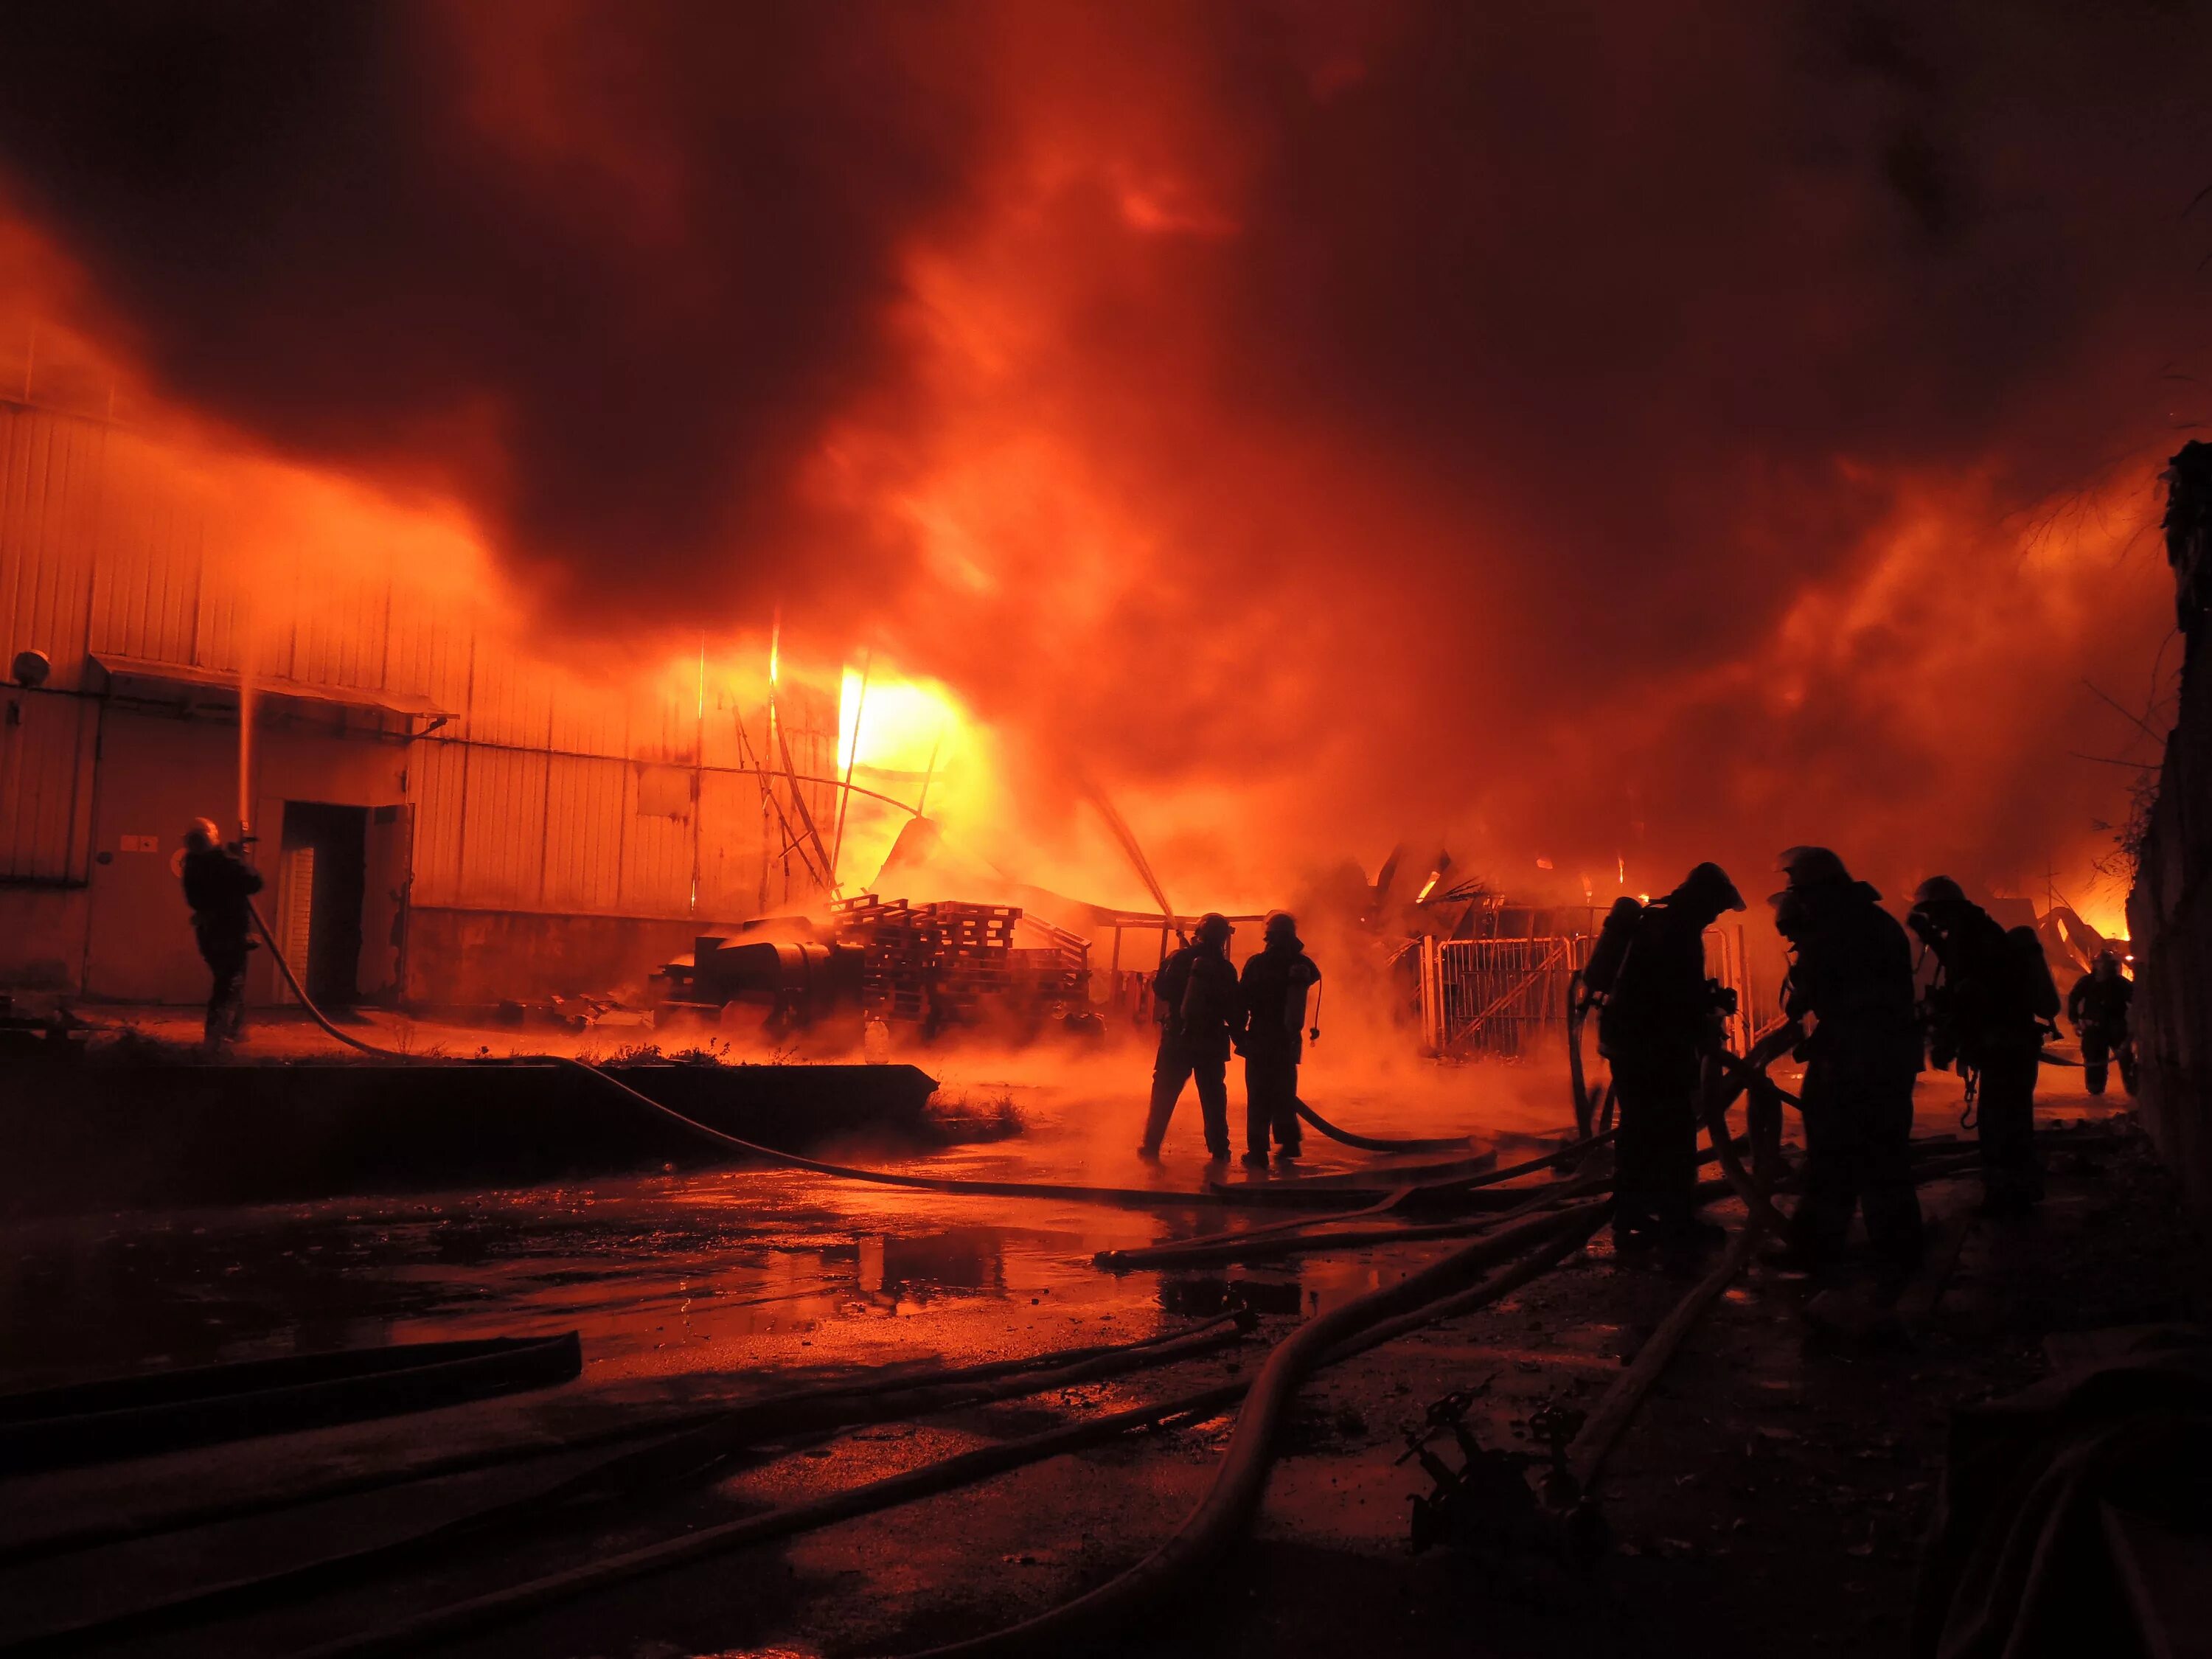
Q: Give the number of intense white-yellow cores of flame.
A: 1